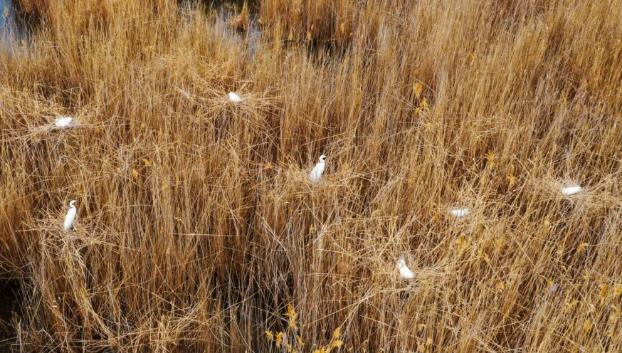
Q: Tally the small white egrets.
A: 7